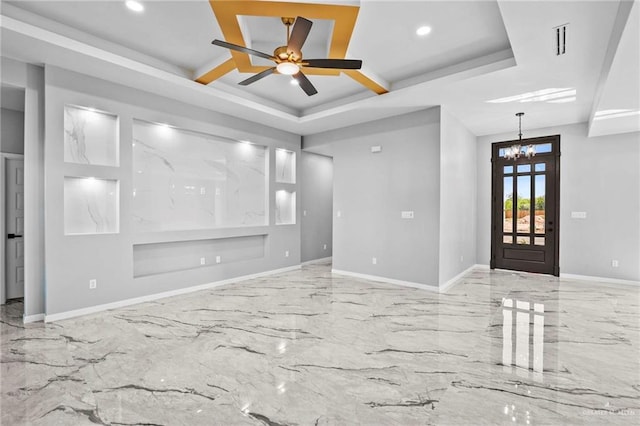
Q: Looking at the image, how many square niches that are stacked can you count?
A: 4